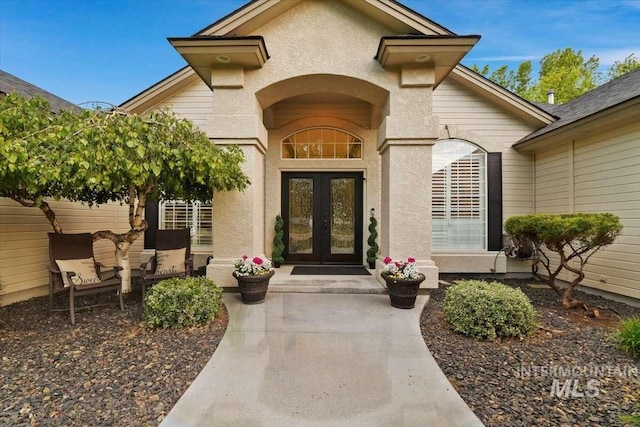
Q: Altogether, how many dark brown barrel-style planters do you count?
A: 2